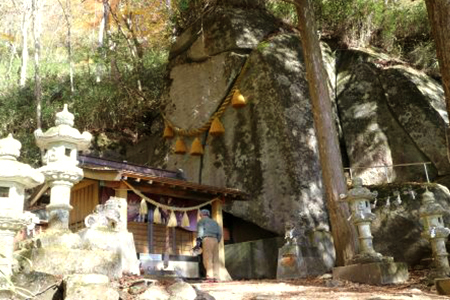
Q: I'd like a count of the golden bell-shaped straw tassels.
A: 5